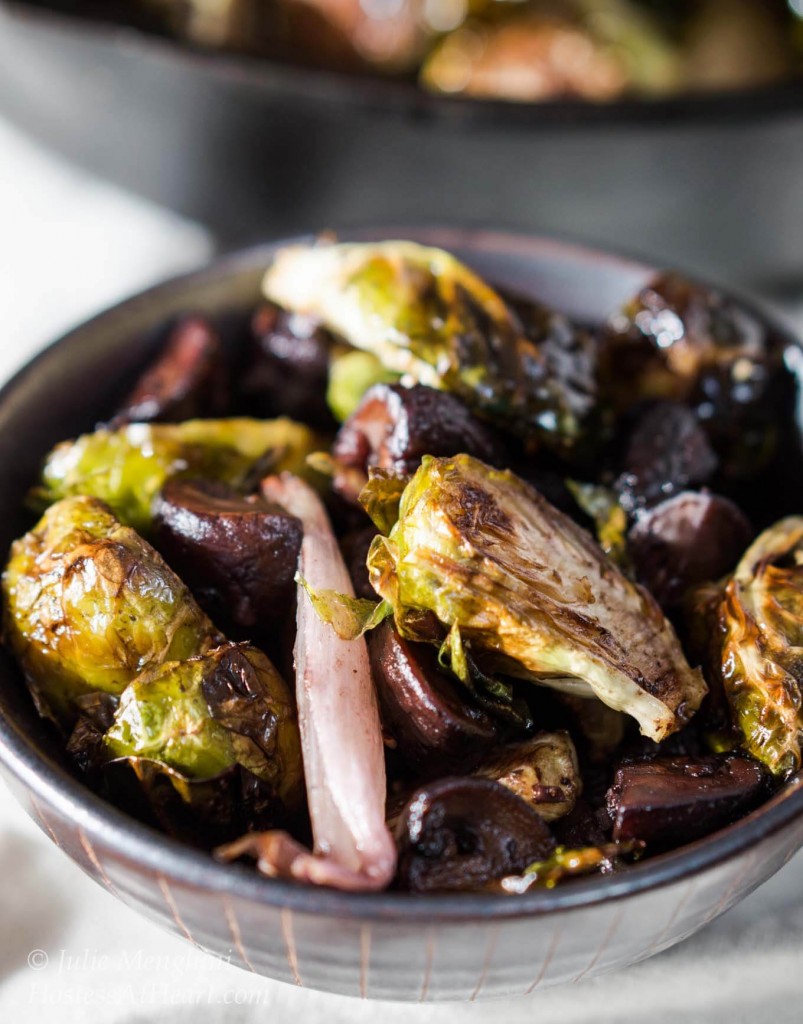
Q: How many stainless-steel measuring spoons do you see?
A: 0